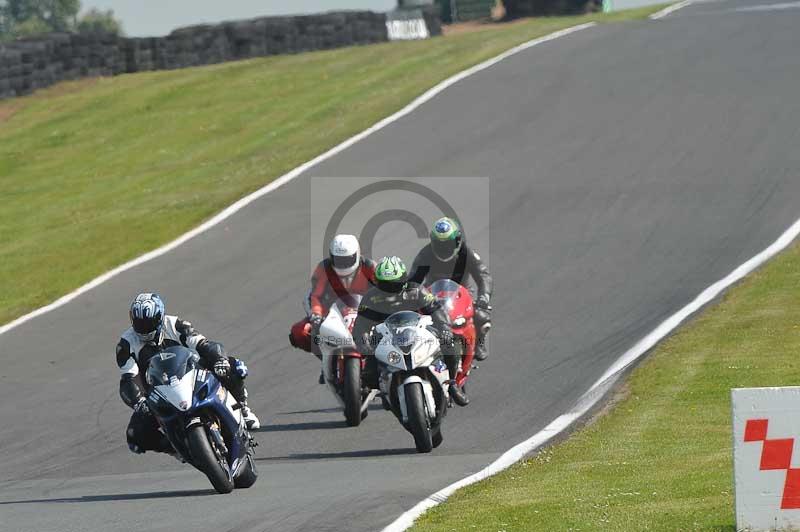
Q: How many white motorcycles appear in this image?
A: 2